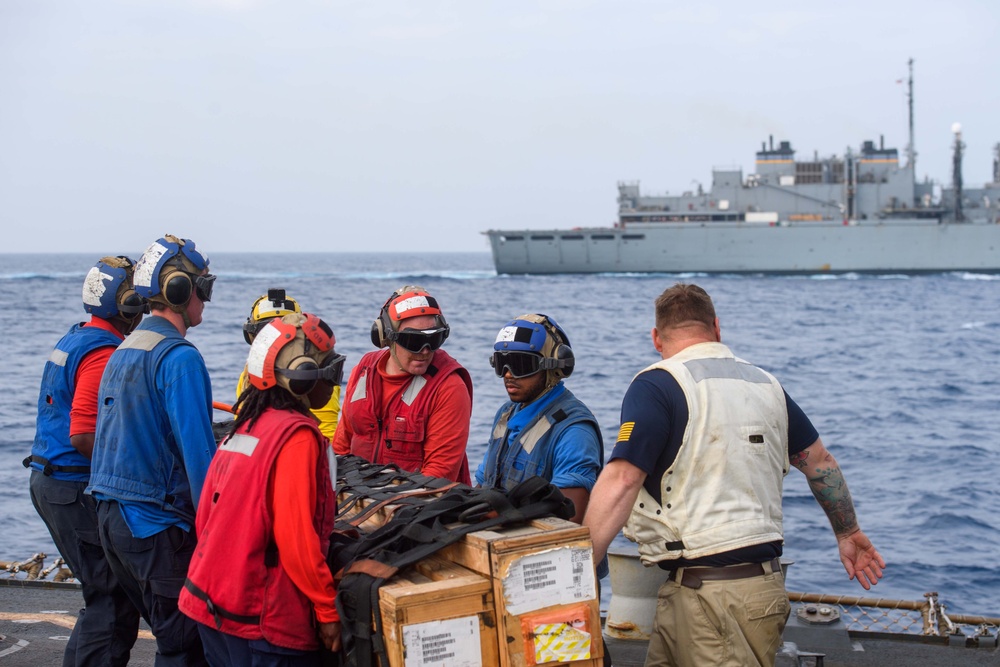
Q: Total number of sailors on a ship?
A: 7